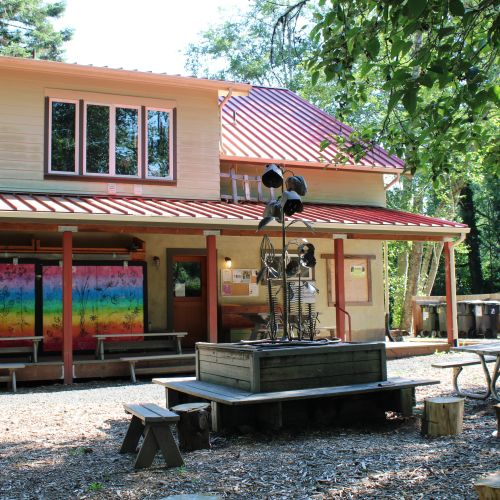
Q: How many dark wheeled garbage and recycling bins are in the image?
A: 4